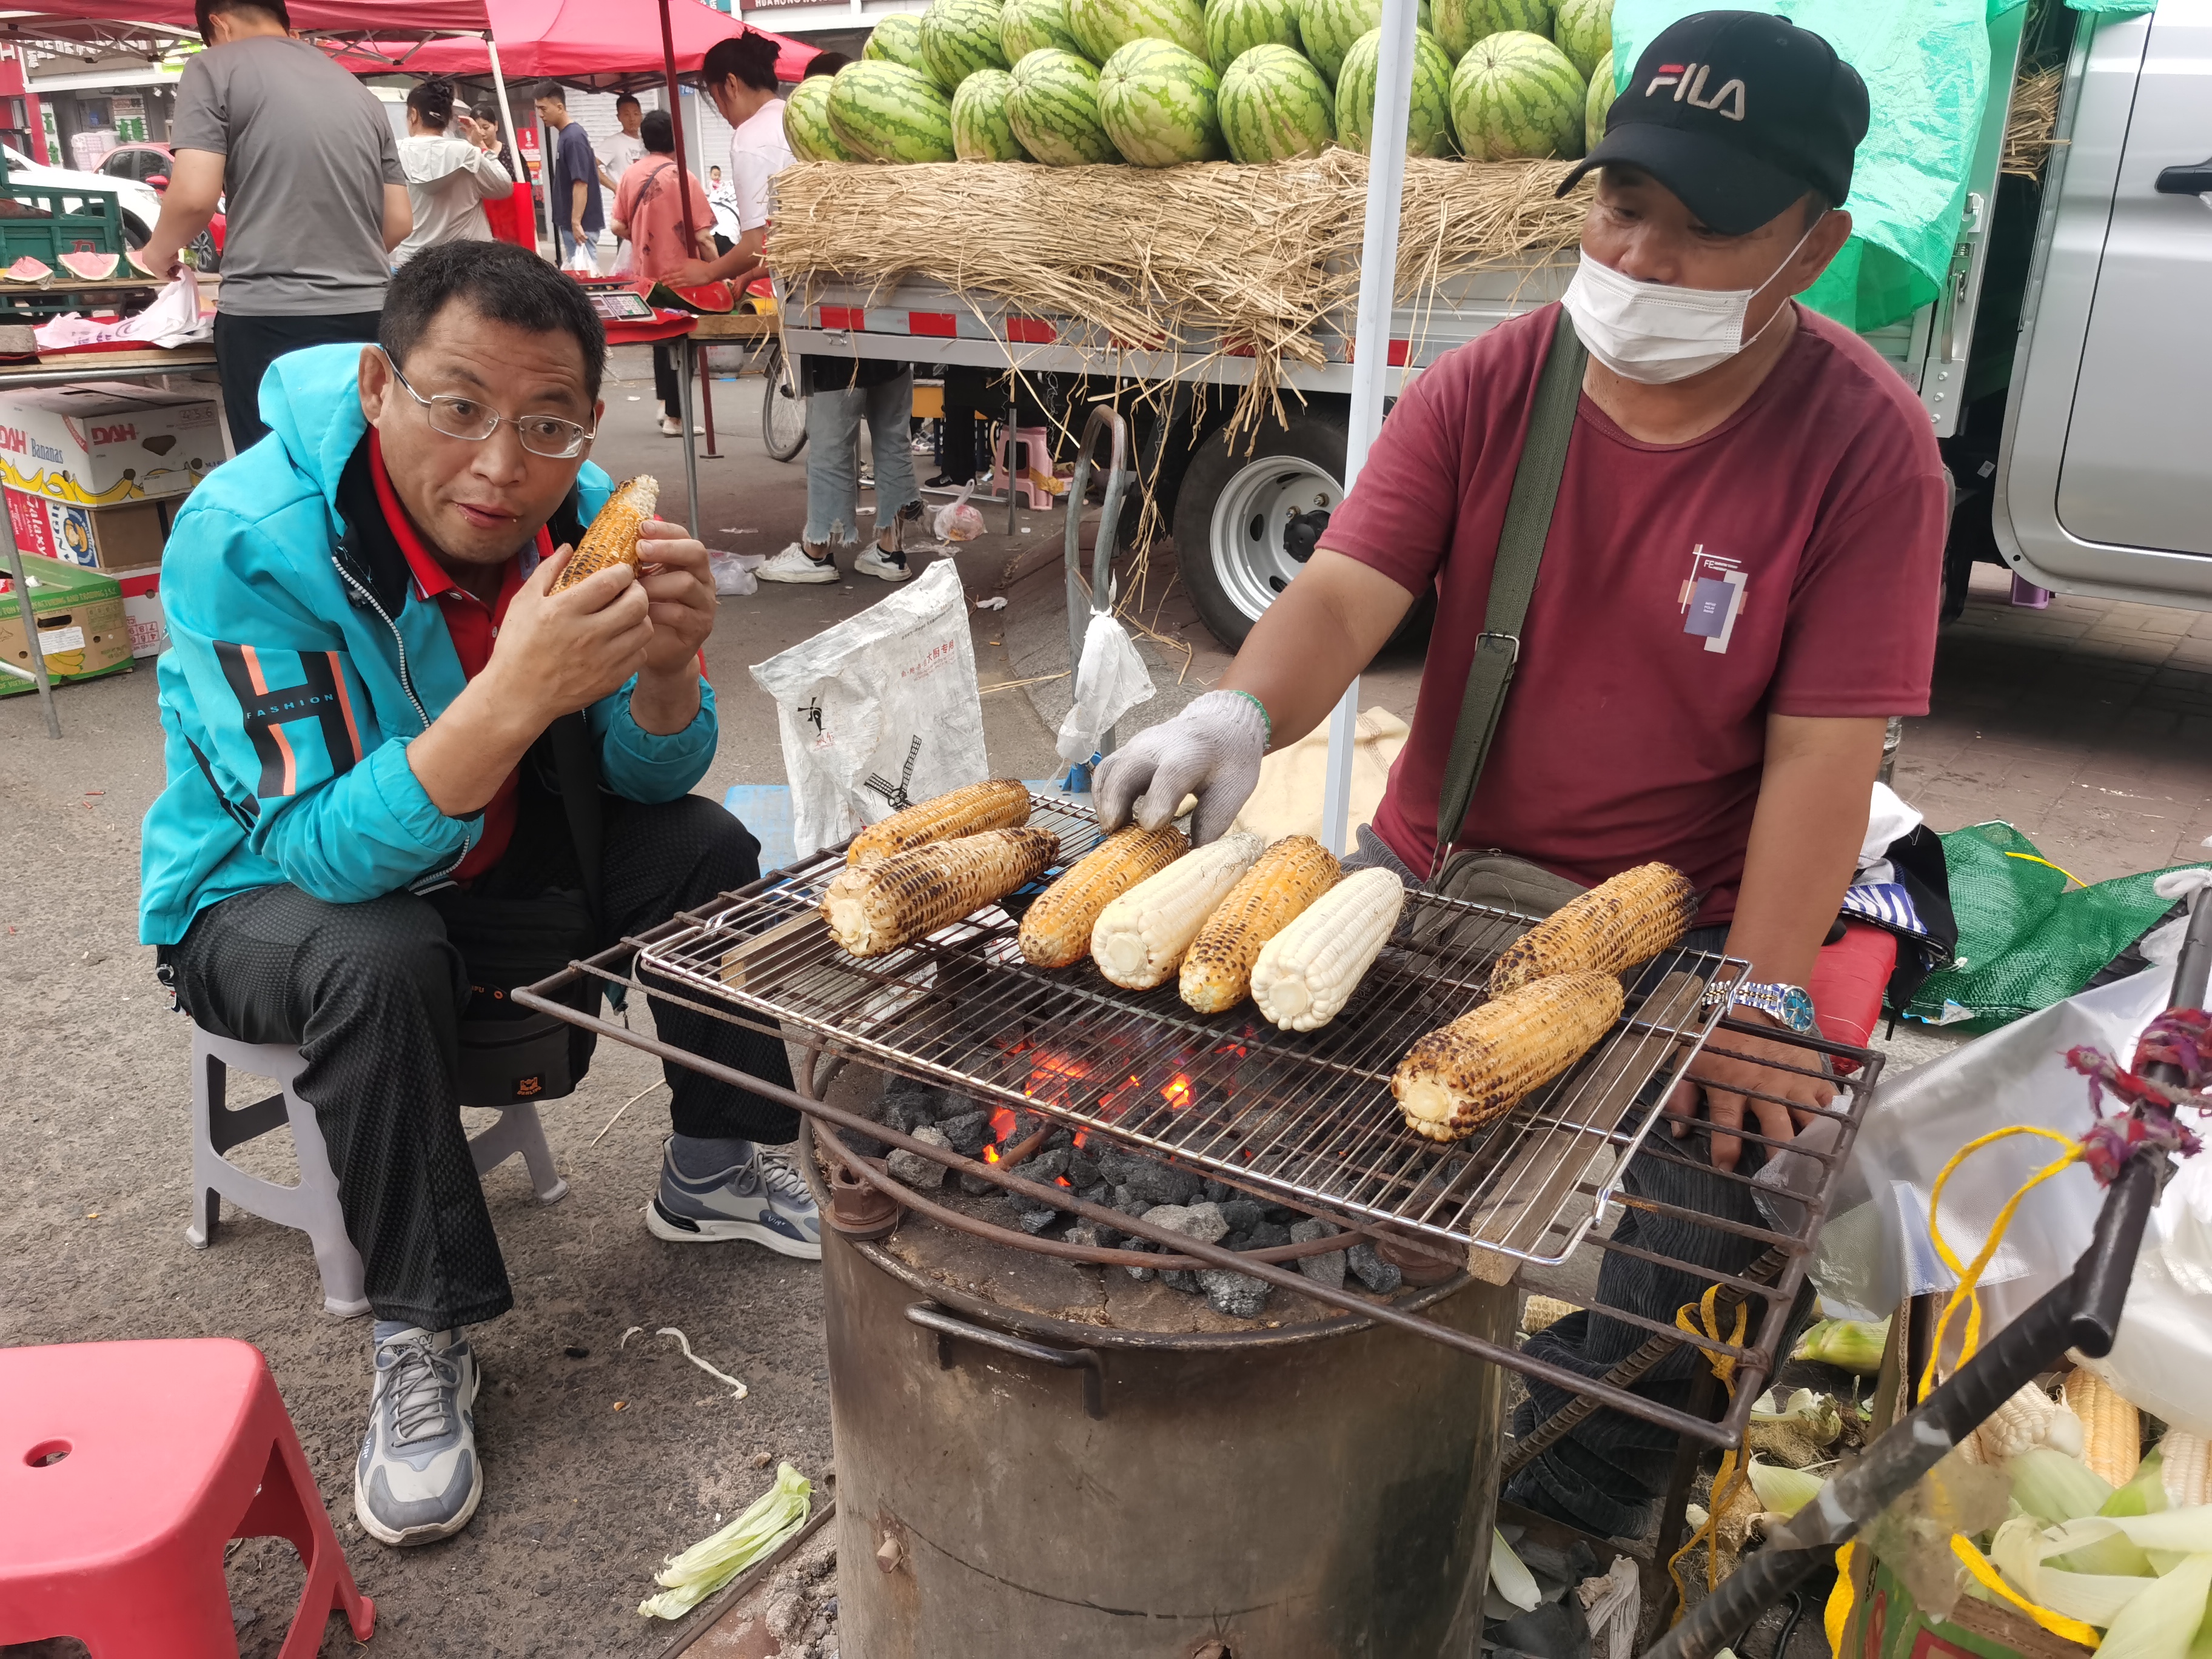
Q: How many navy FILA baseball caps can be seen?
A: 1